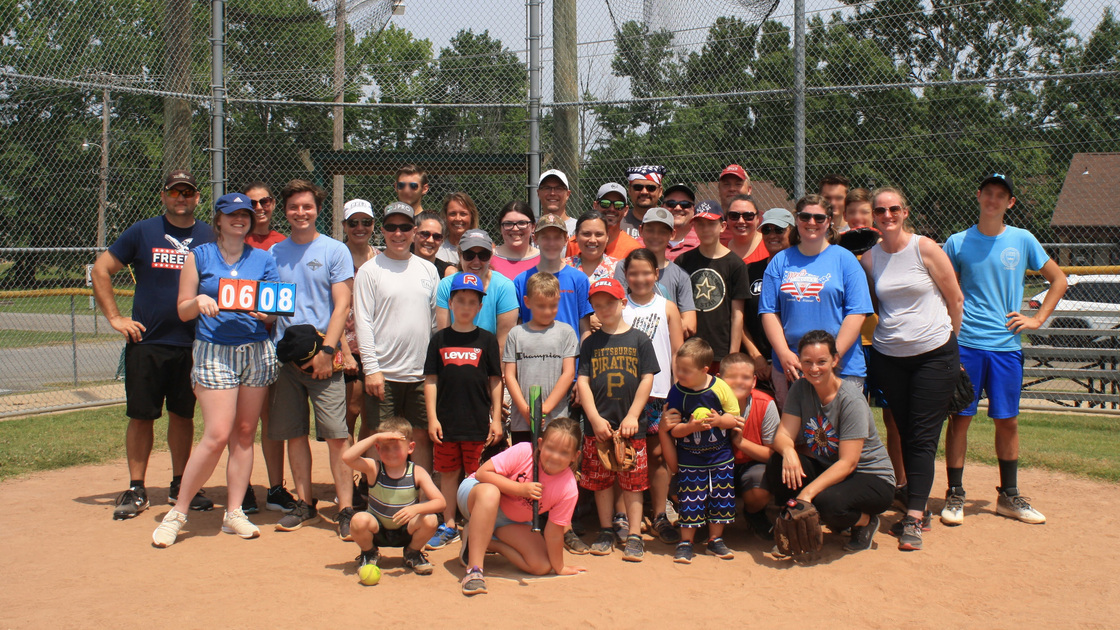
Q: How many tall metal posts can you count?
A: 3